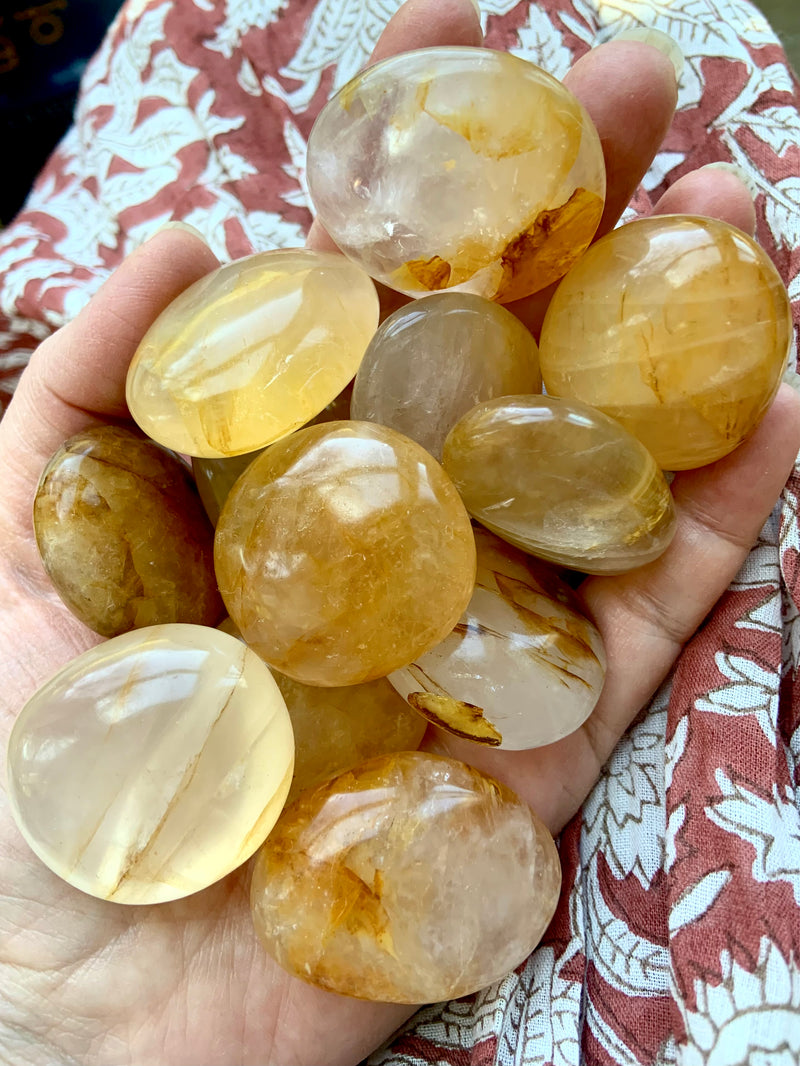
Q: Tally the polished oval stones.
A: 12